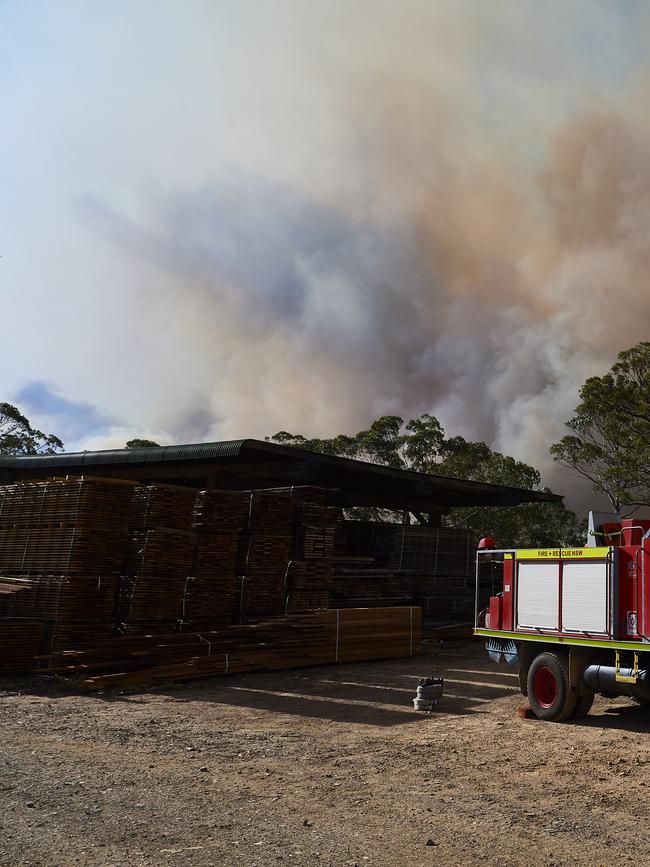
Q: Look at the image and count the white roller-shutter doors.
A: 2